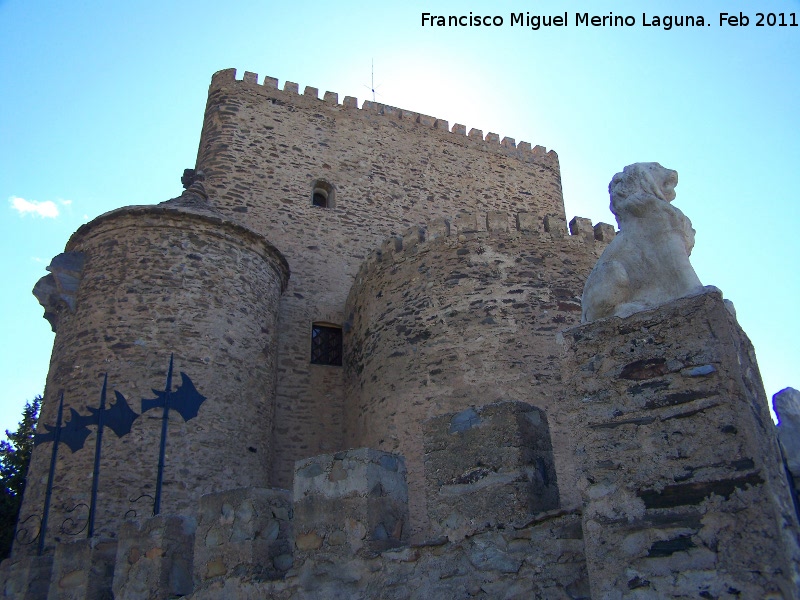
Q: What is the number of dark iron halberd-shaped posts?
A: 3